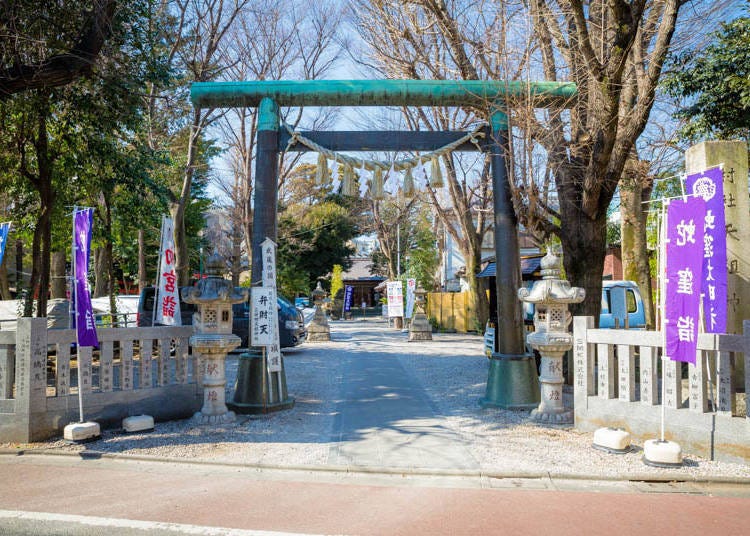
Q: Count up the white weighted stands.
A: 4